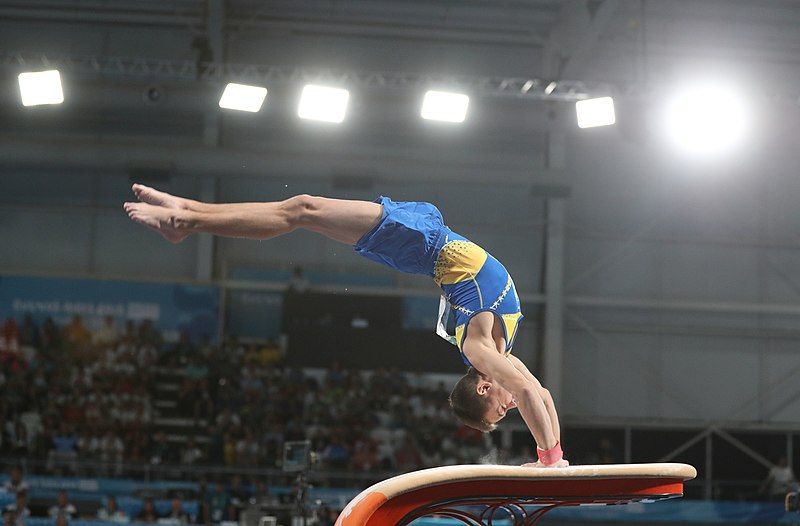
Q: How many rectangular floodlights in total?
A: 5